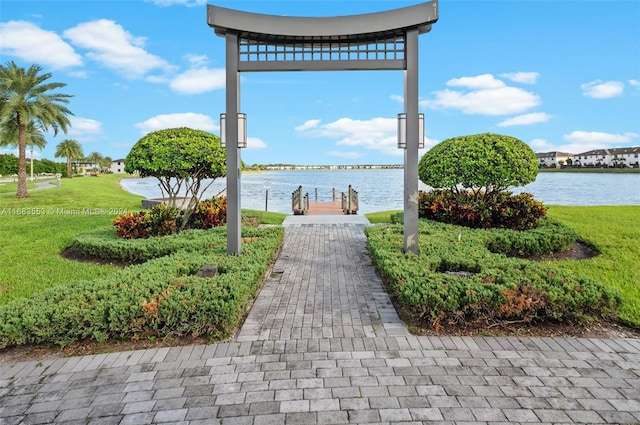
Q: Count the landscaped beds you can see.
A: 2